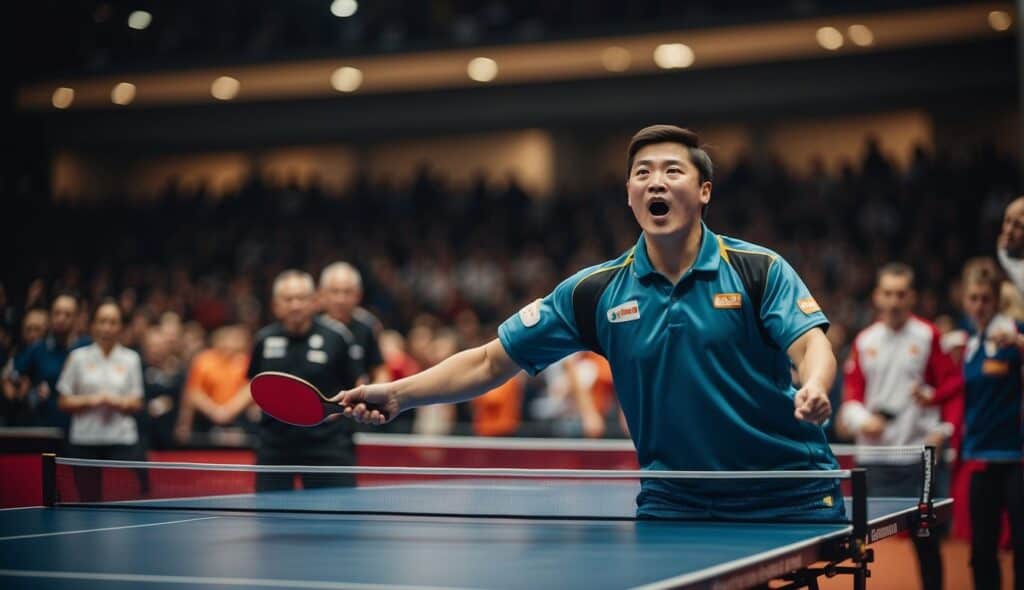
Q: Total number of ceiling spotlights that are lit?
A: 12